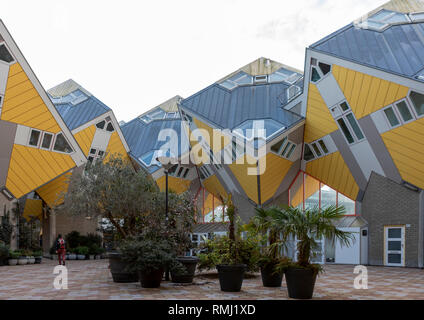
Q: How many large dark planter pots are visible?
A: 6